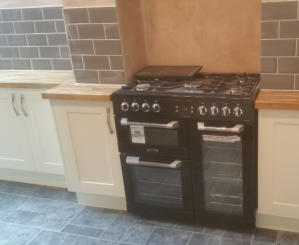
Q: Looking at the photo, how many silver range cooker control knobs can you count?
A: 8